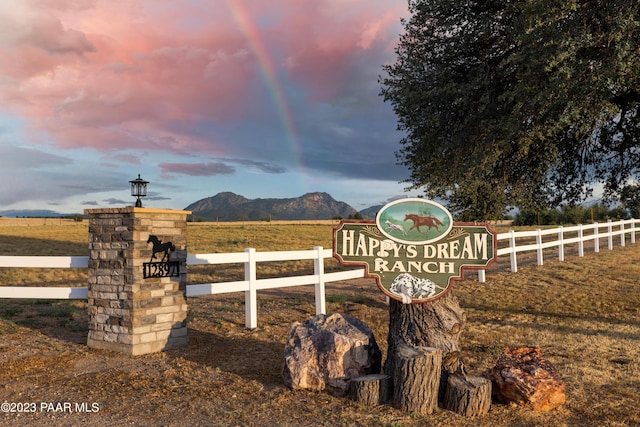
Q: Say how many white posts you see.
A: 11